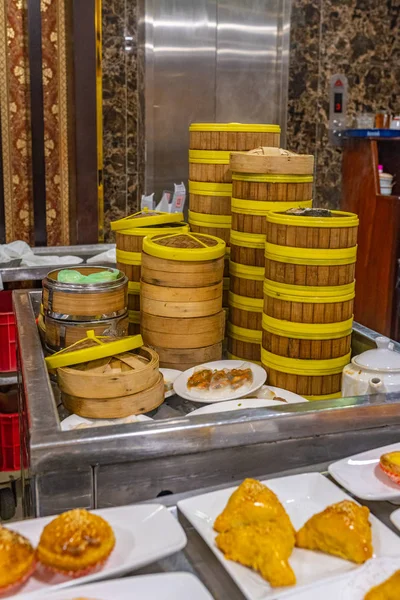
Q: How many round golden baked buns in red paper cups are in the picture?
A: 2